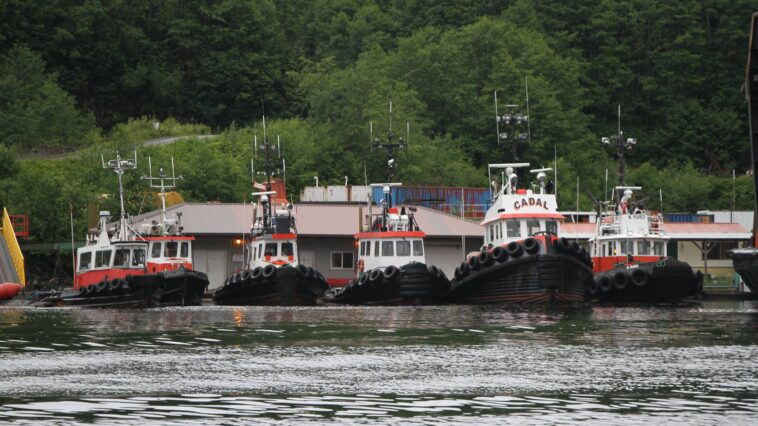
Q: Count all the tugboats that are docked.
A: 6